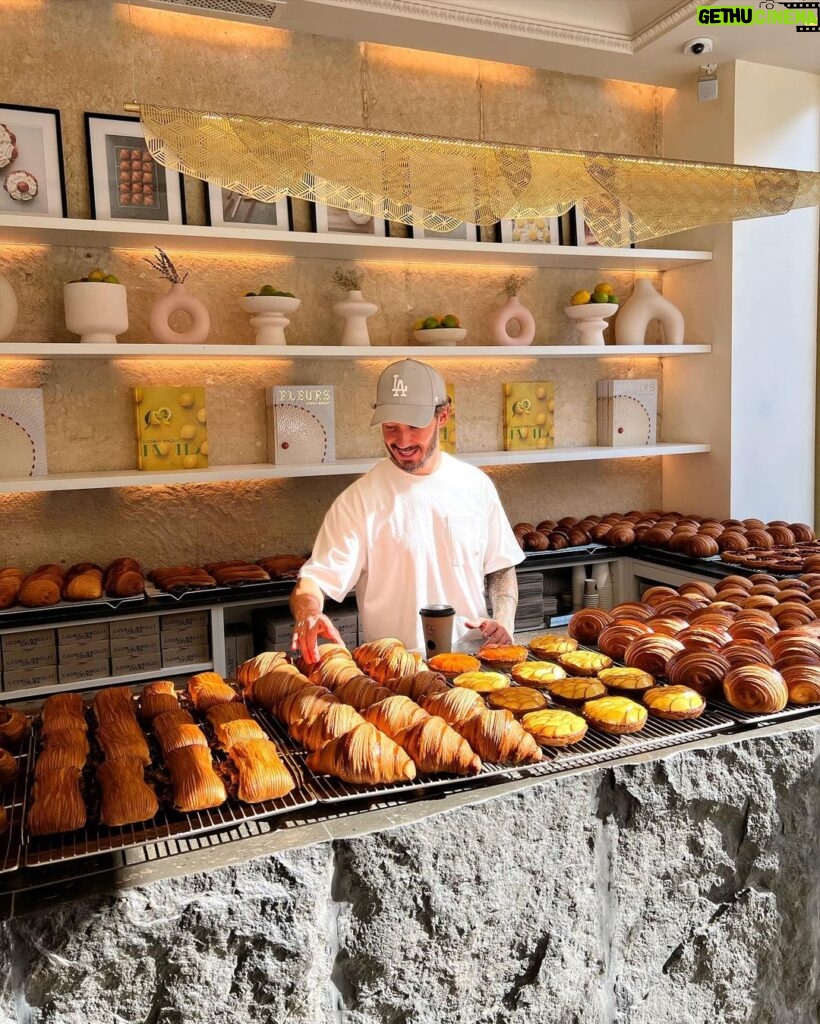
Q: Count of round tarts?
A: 12